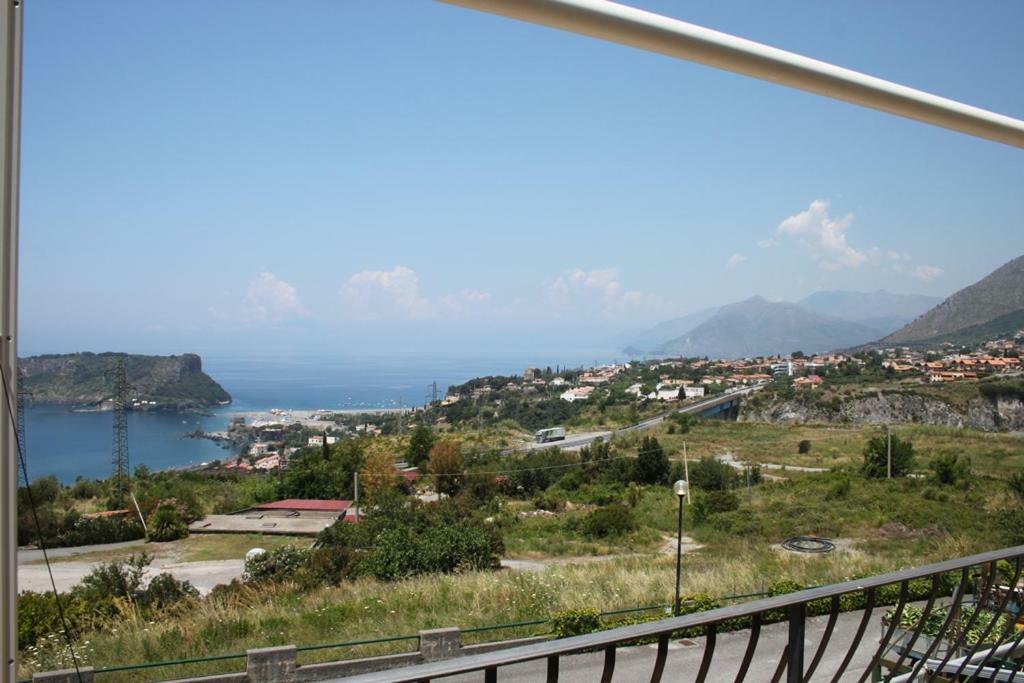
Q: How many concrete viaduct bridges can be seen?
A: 1